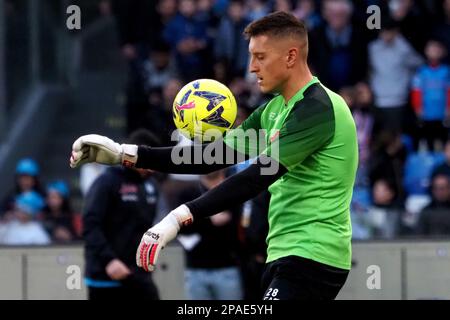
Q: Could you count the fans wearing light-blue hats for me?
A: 3